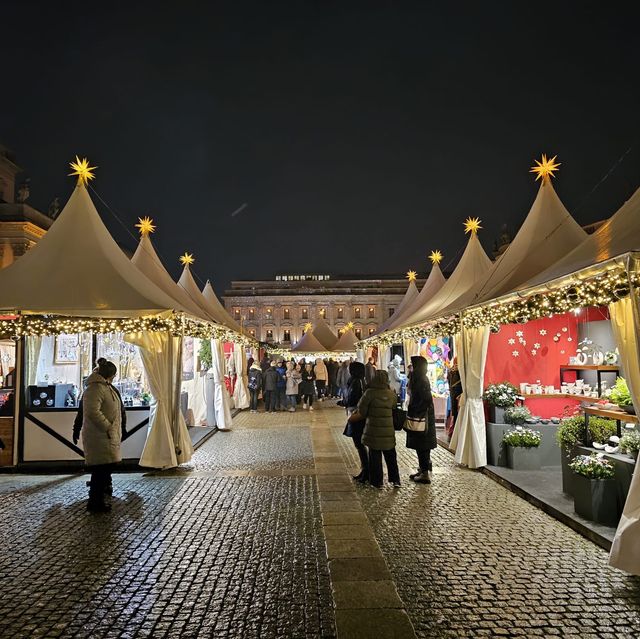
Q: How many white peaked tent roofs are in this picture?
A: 12